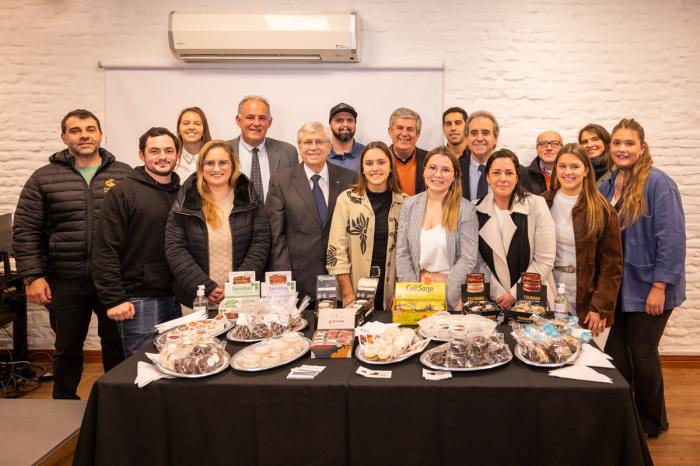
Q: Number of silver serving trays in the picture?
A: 8